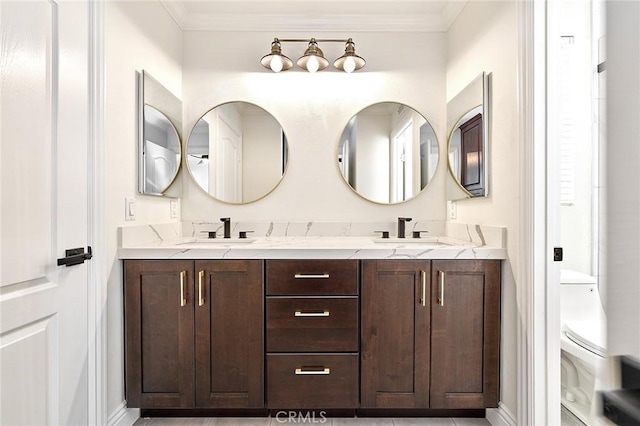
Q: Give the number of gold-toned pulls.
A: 7